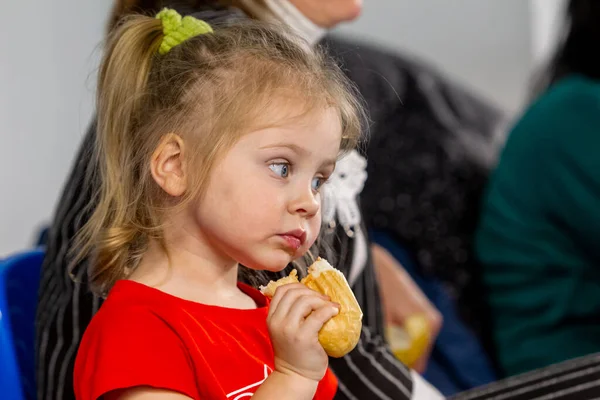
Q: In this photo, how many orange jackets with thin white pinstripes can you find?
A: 0